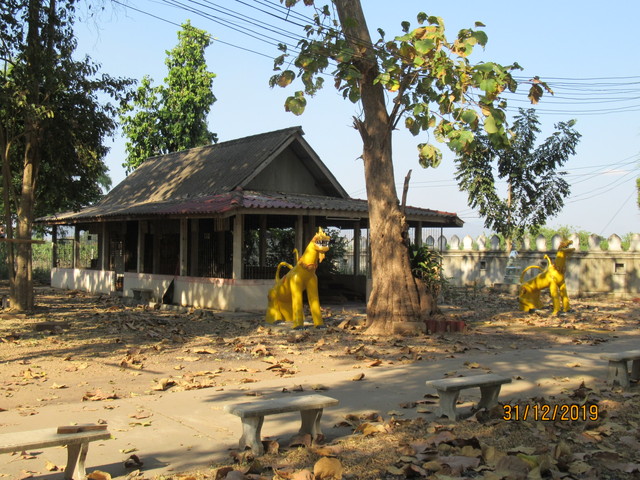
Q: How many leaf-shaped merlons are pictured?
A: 13